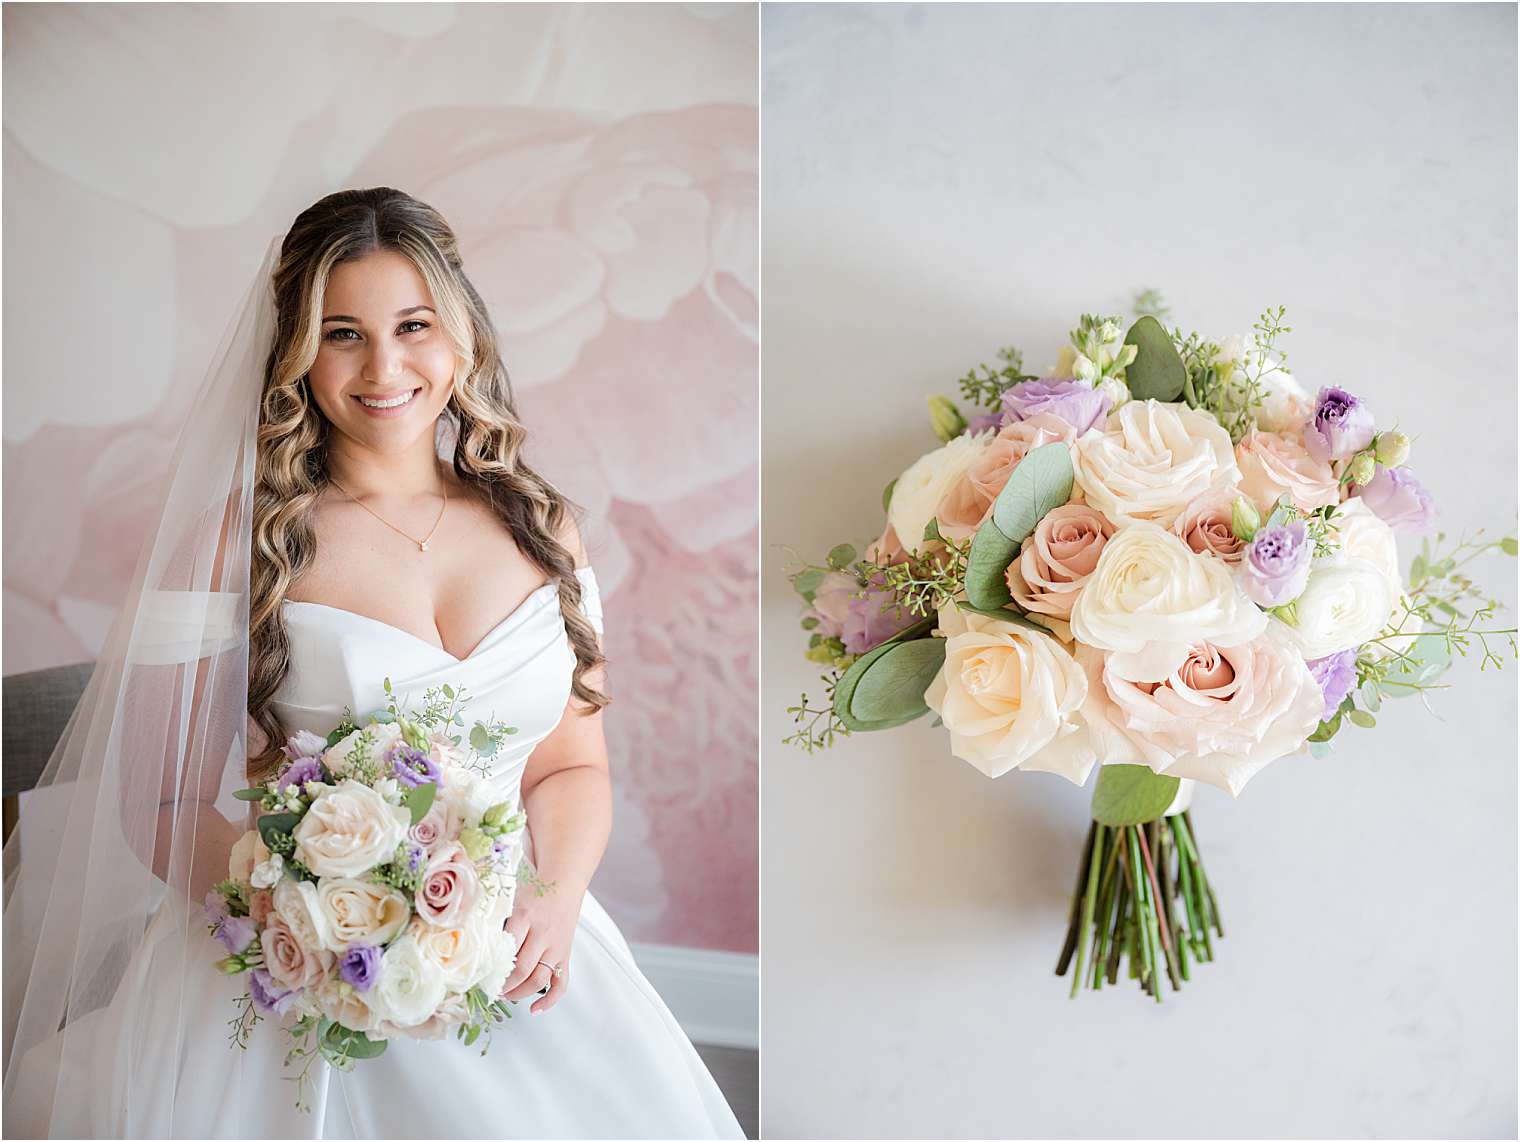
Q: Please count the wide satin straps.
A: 2